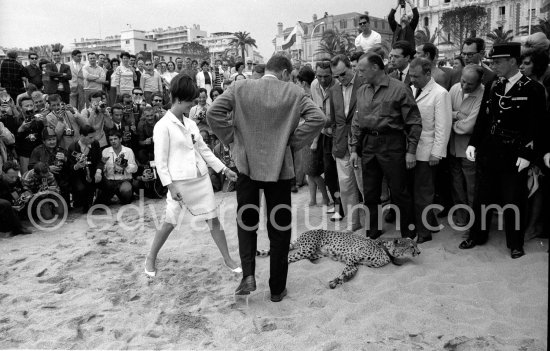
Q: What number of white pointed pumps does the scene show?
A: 2